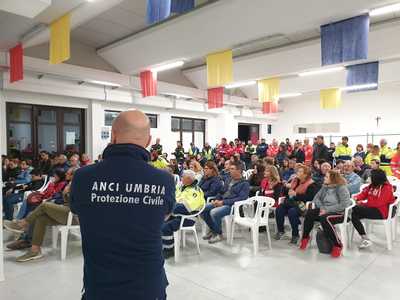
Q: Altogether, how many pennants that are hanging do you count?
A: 11